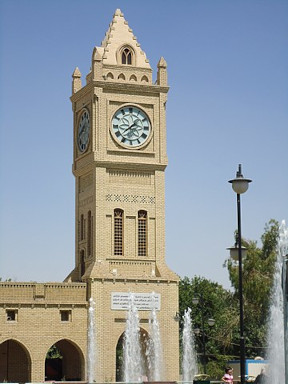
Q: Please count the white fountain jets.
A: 5